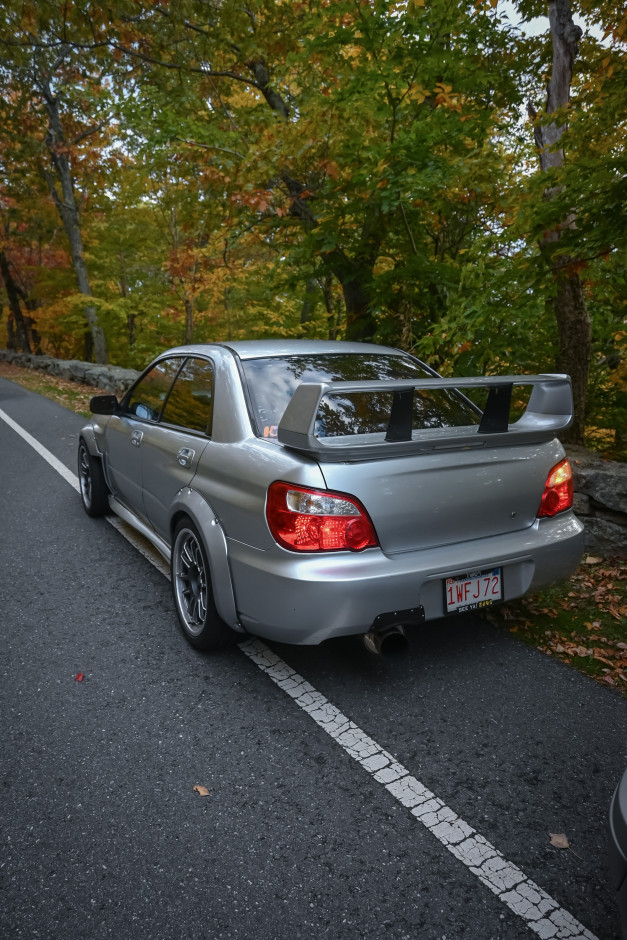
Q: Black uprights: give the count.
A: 2